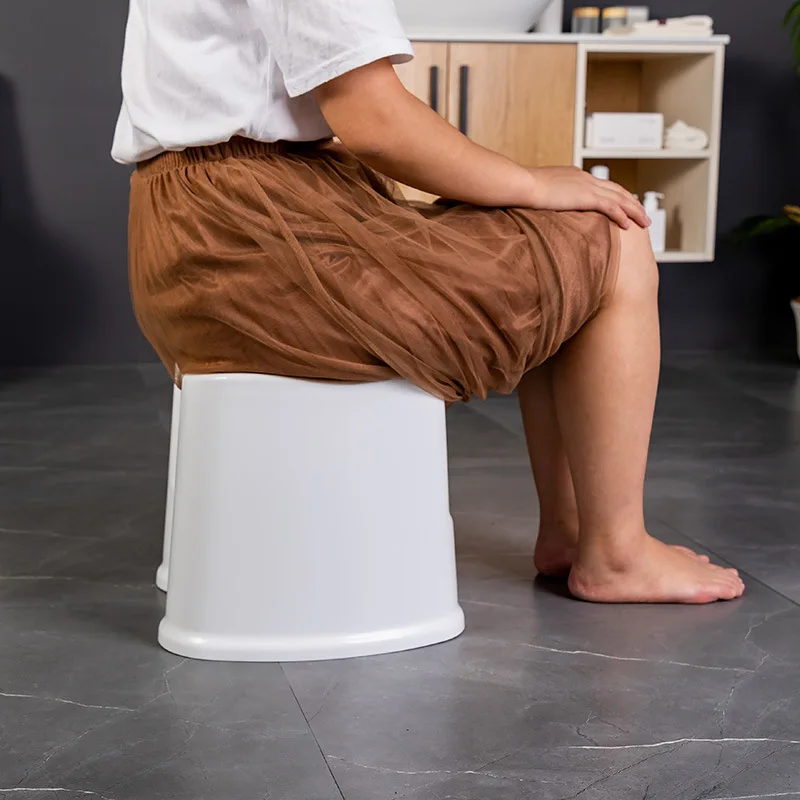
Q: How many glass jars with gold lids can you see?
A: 2